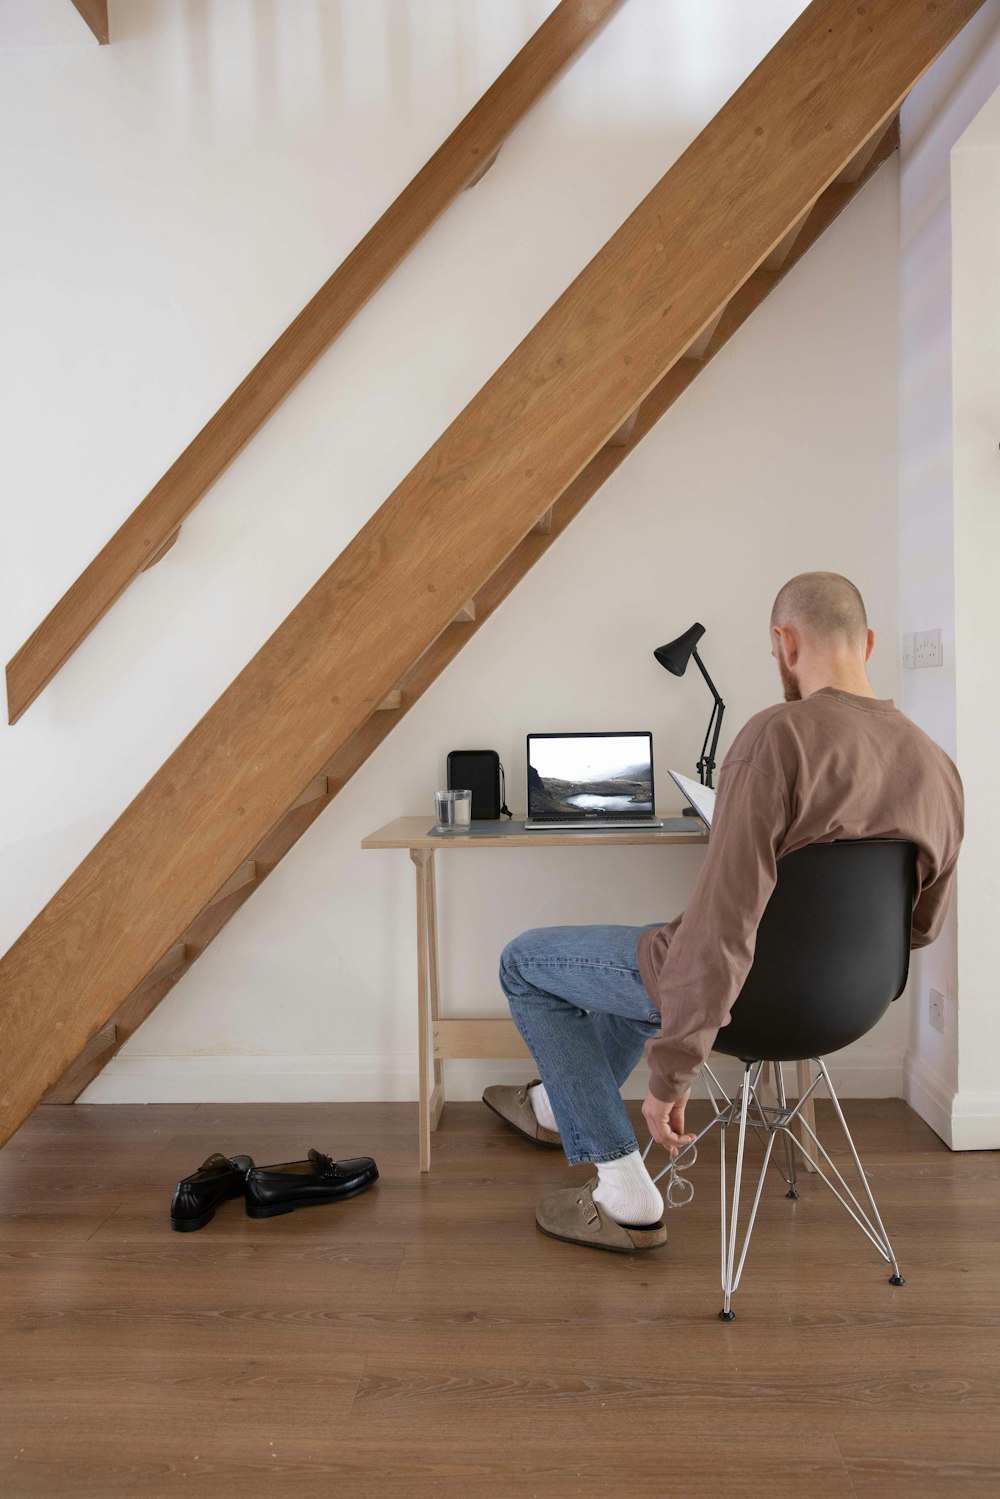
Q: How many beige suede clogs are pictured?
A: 2